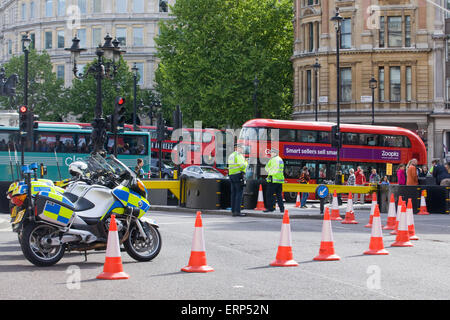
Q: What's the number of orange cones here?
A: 15